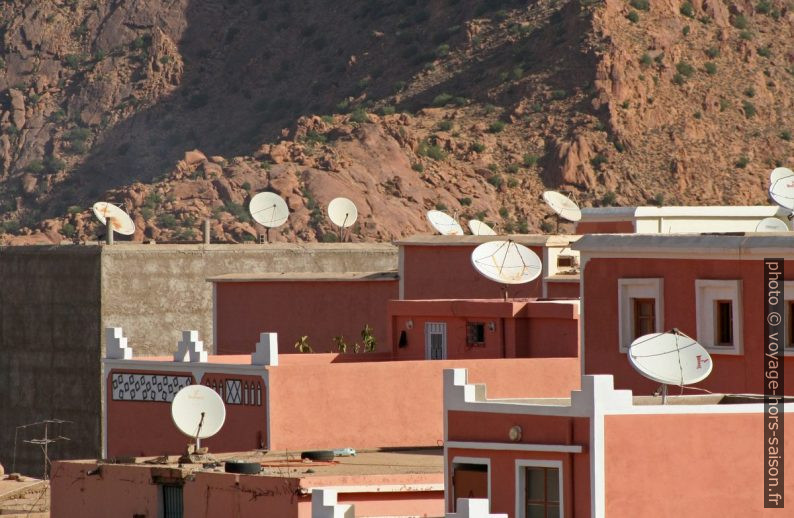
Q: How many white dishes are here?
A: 12